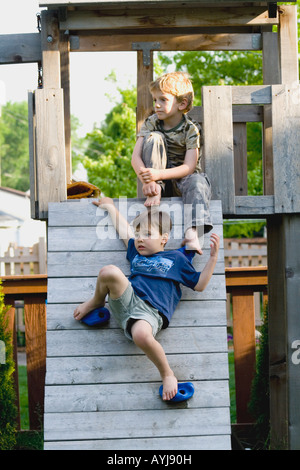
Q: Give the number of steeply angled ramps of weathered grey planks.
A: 1